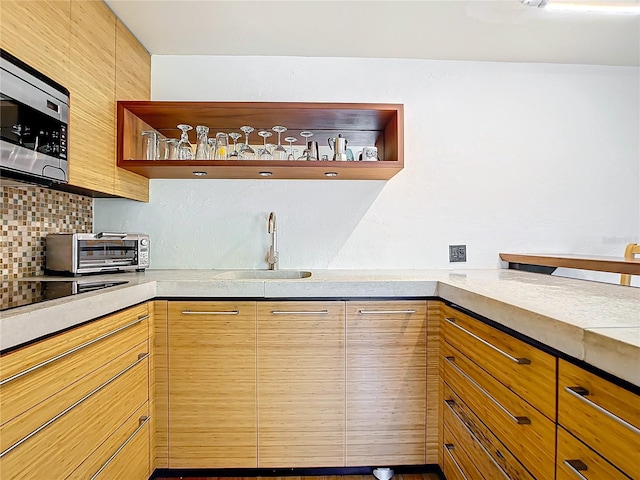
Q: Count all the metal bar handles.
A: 12